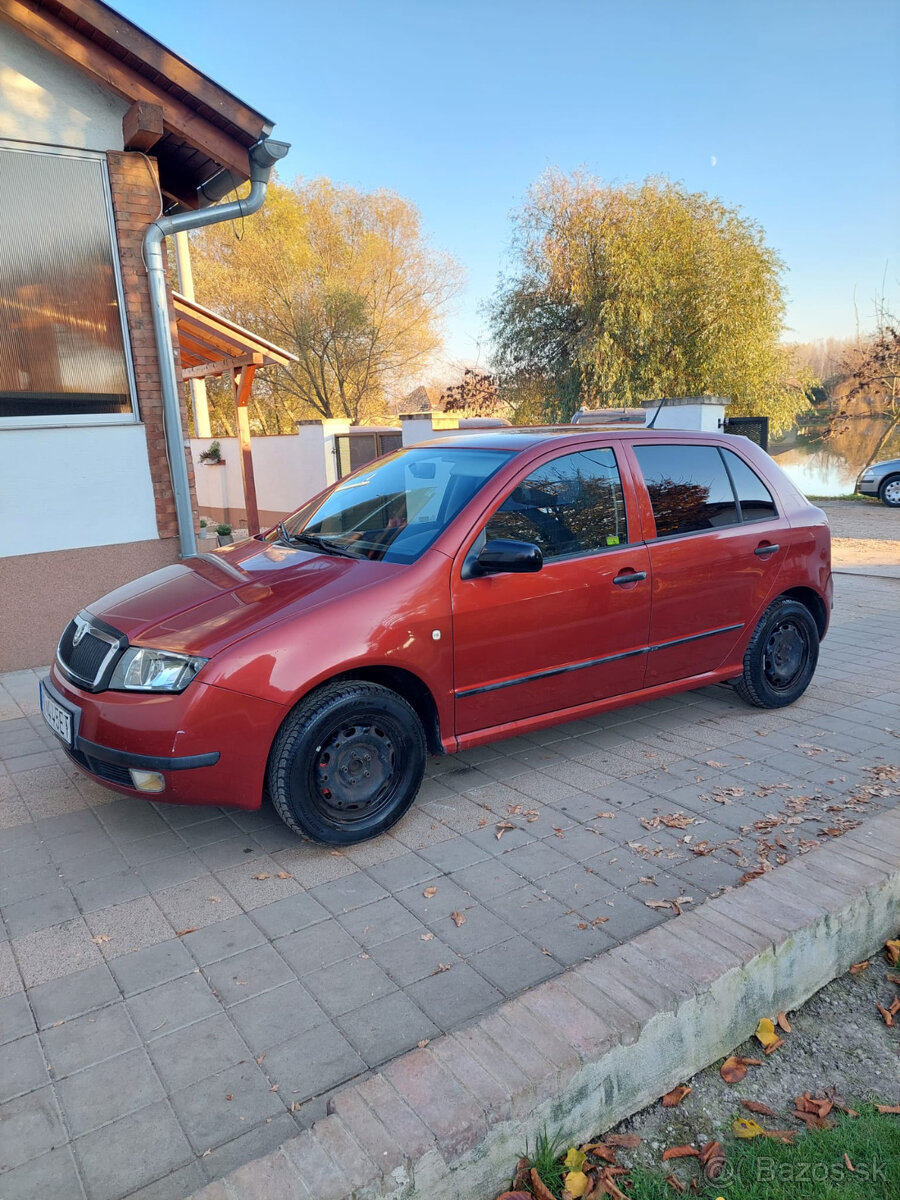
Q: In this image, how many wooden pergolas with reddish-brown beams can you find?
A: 1